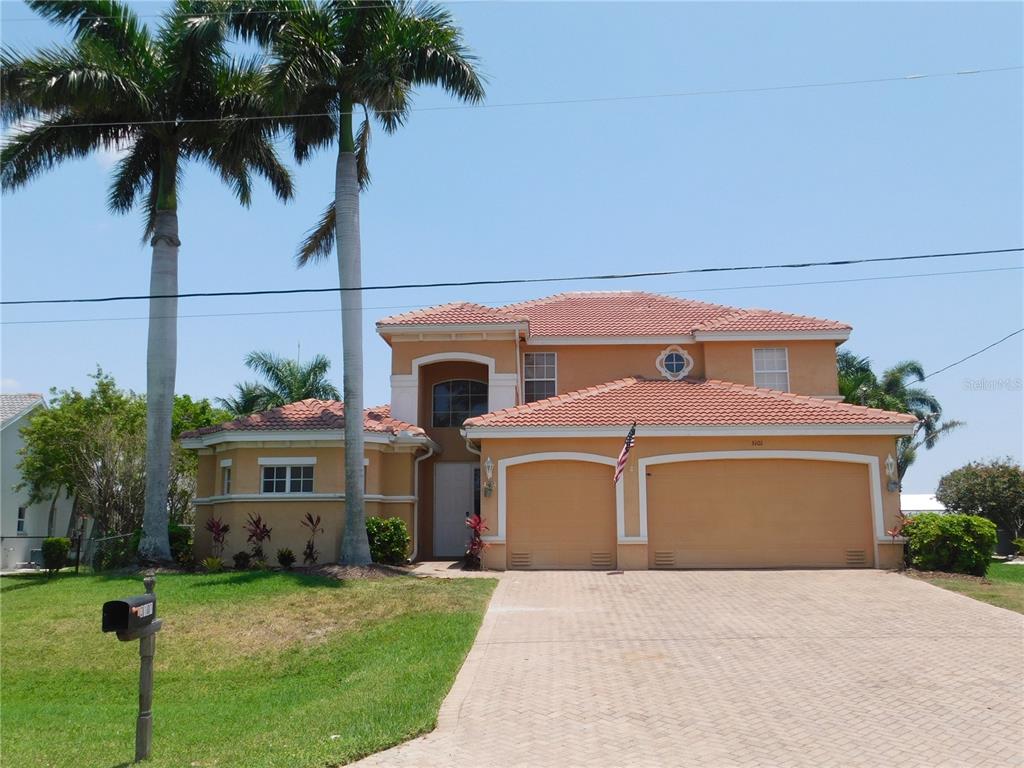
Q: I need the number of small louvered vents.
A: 4